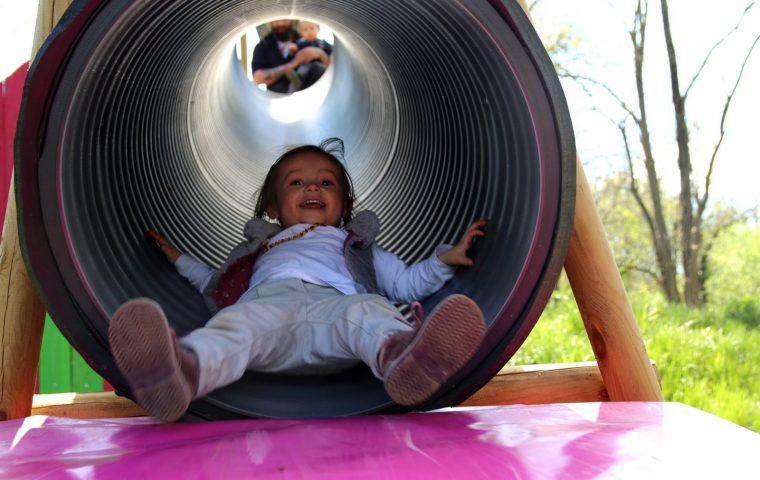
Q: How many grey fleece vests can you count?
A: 1